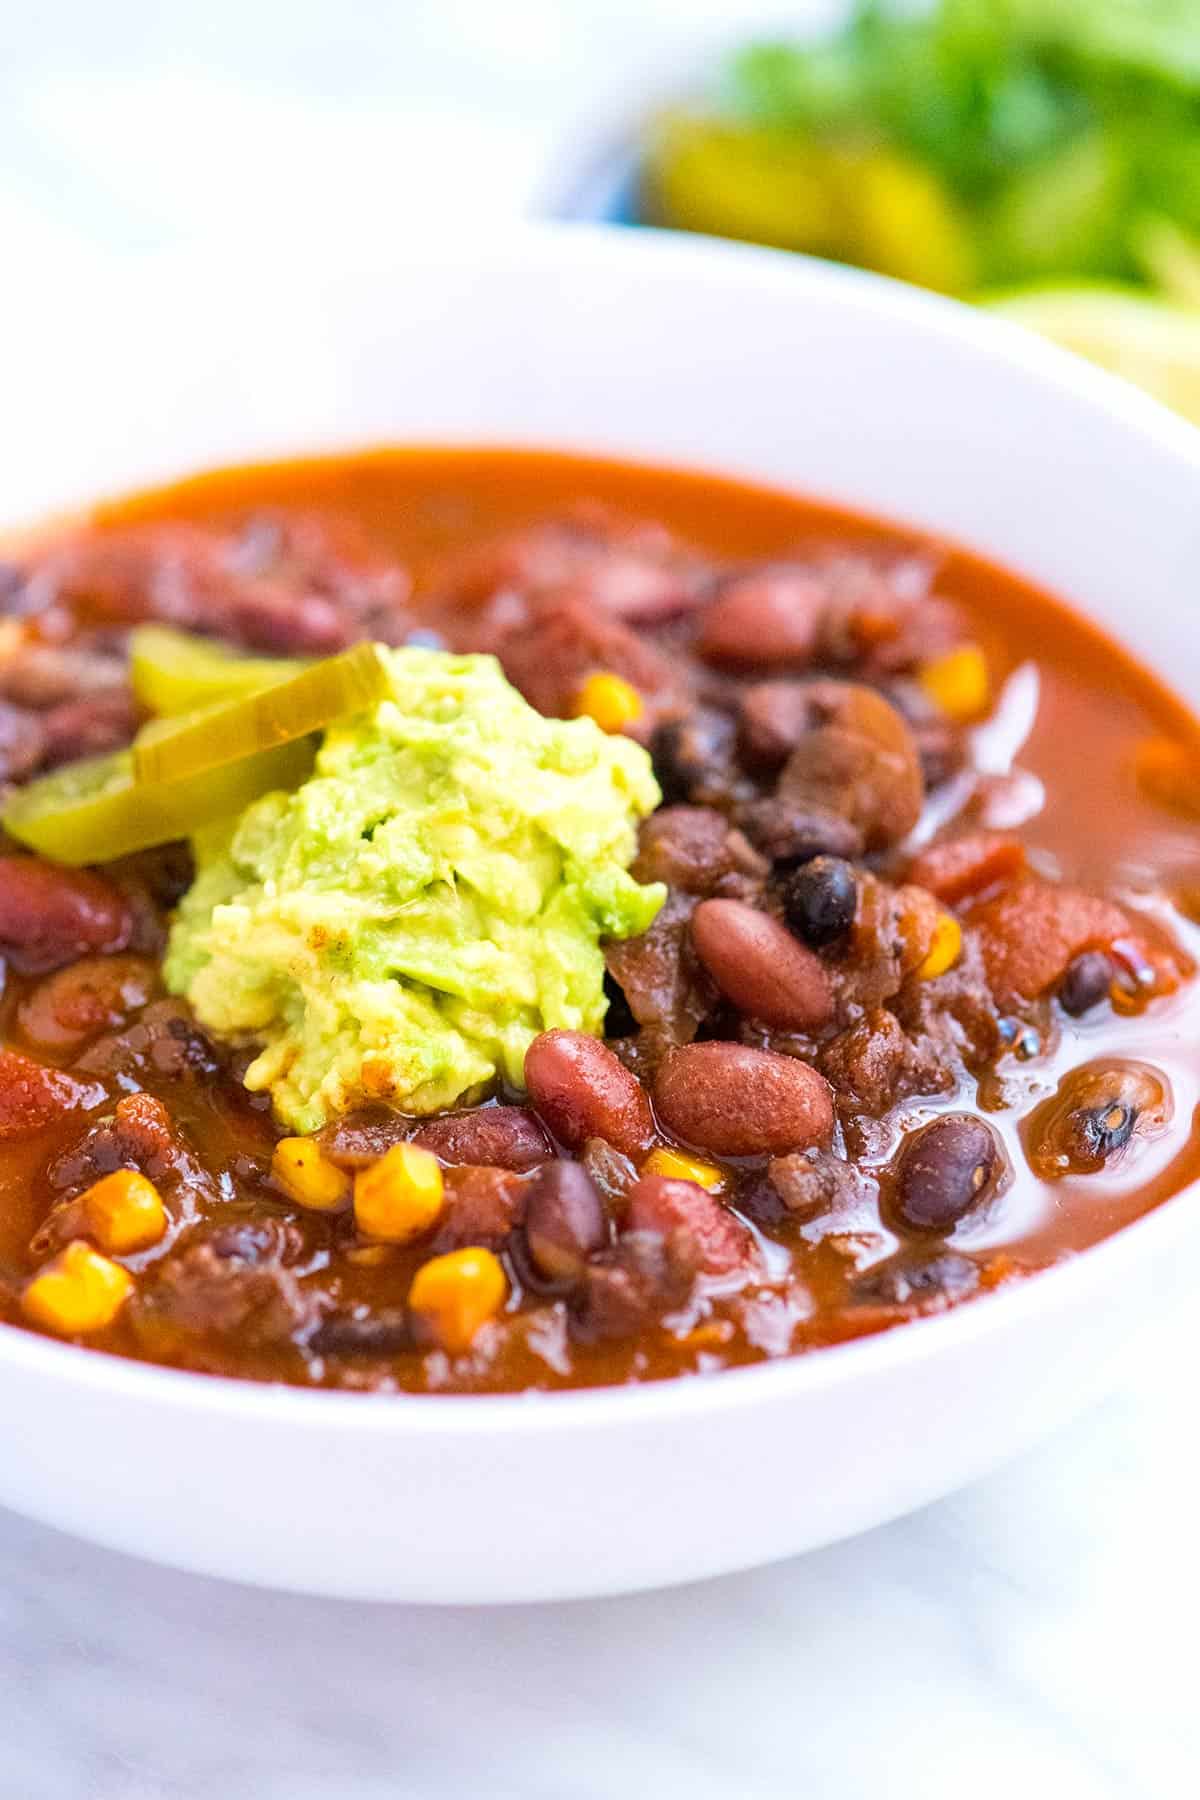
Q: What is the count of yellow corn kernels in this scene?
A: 9